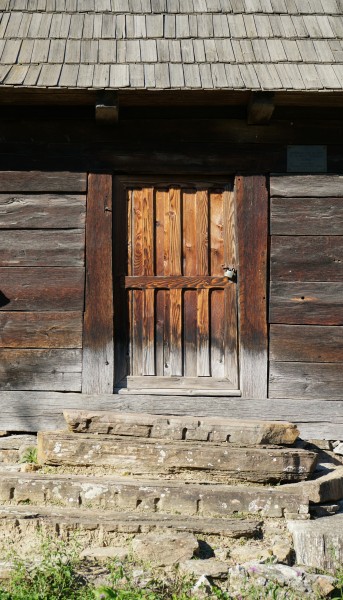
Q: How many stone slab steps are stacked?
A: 4